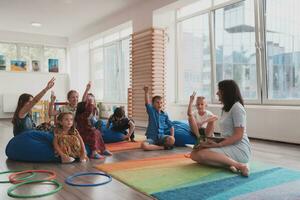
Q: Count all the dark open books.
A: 1